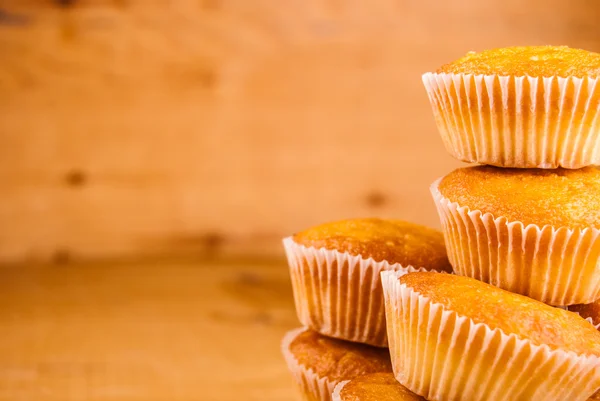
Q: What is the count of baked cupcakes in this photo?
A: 7